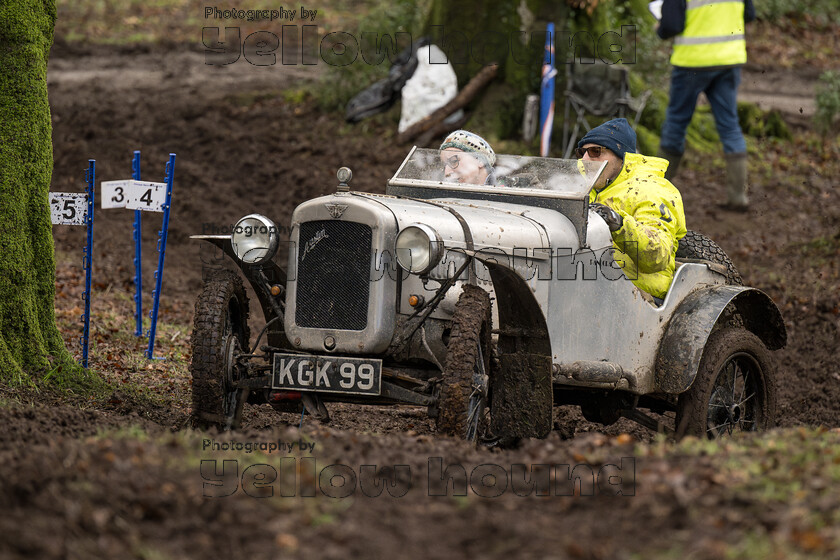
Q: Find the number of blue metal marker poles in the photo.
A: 3